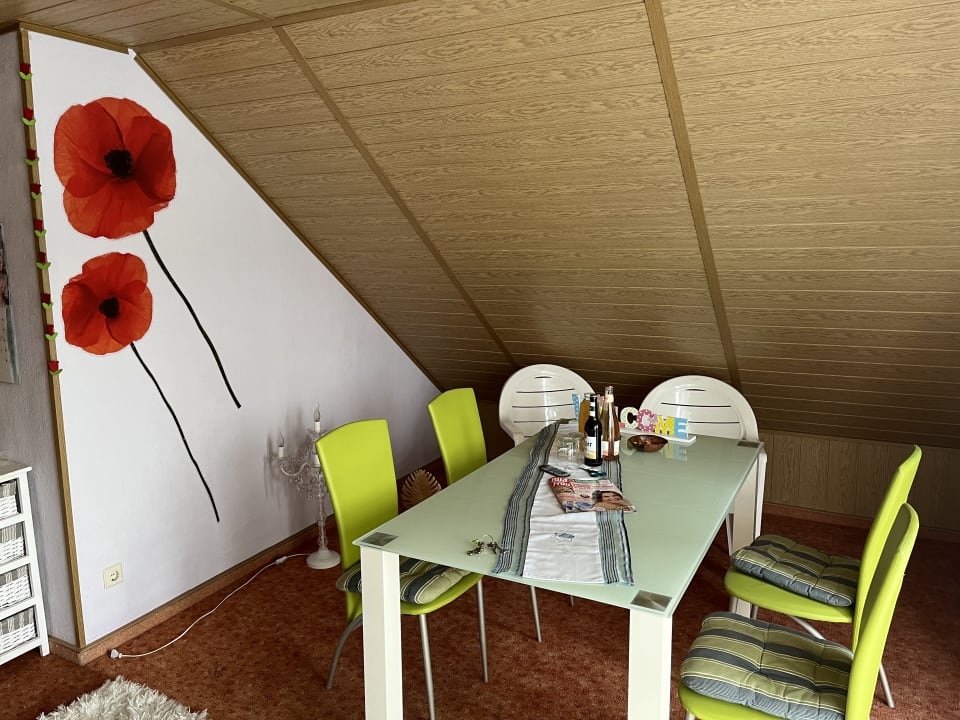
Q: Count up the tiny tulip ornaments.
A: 9